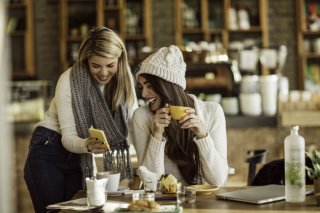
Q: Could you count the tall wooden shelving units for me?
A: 4